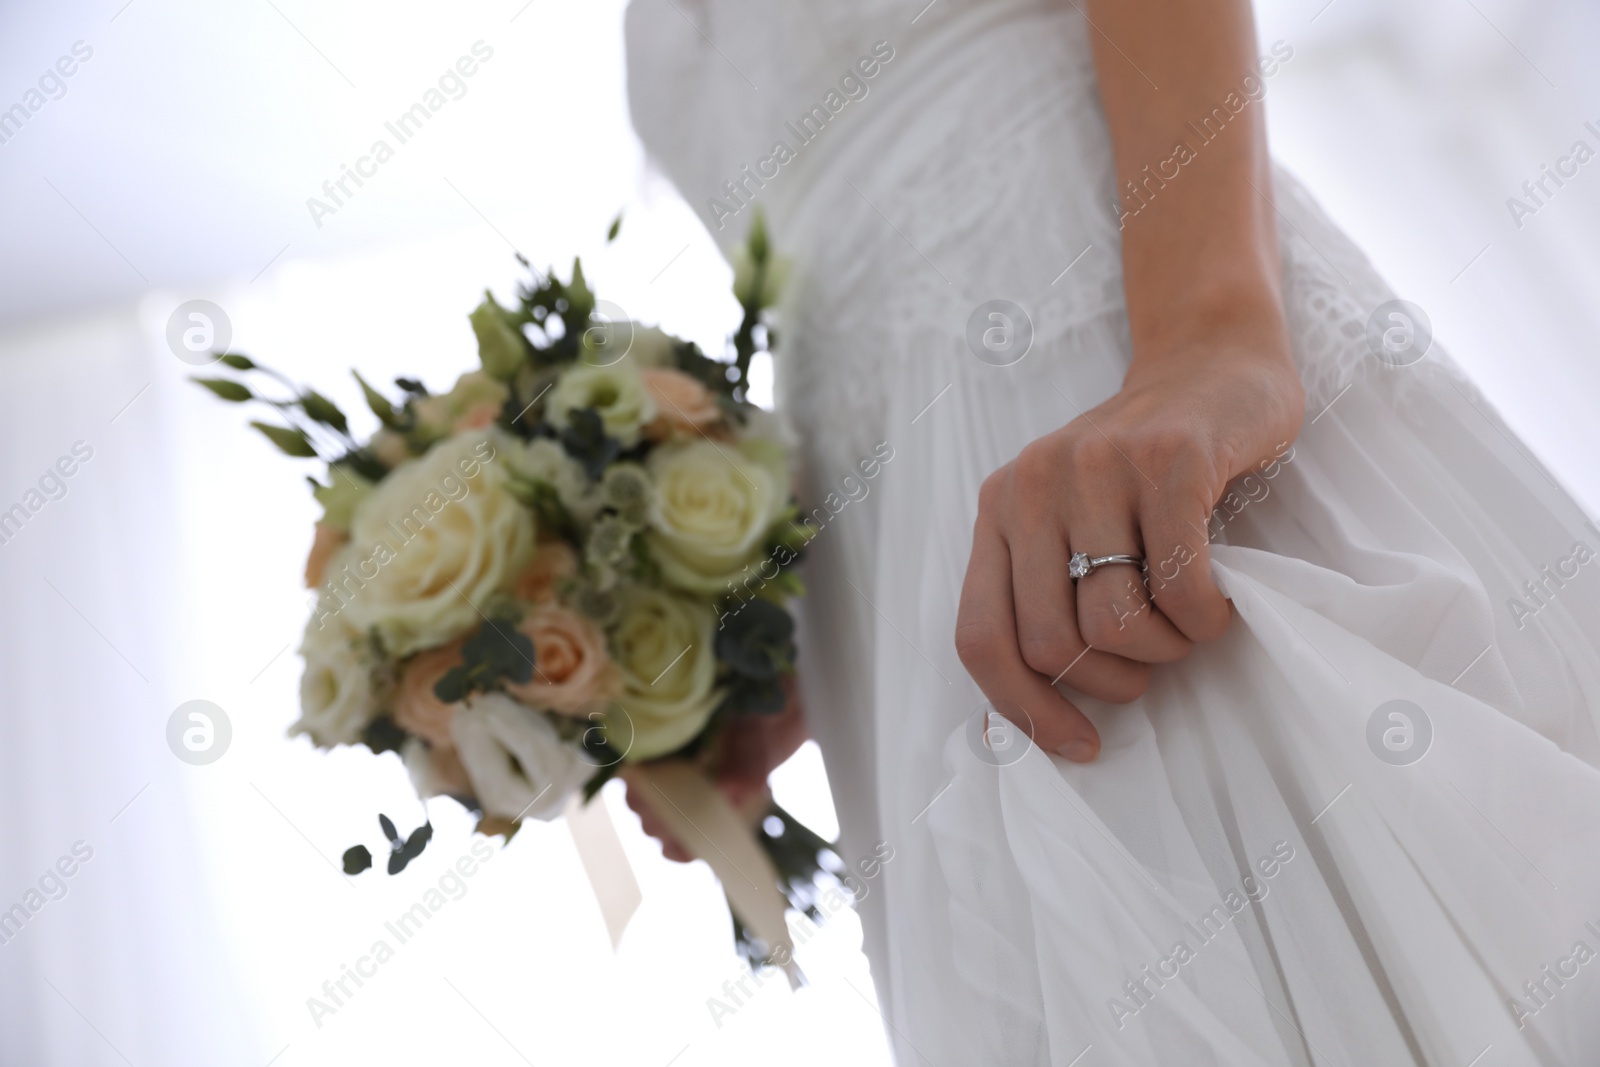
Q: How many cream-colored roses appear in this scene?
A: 3